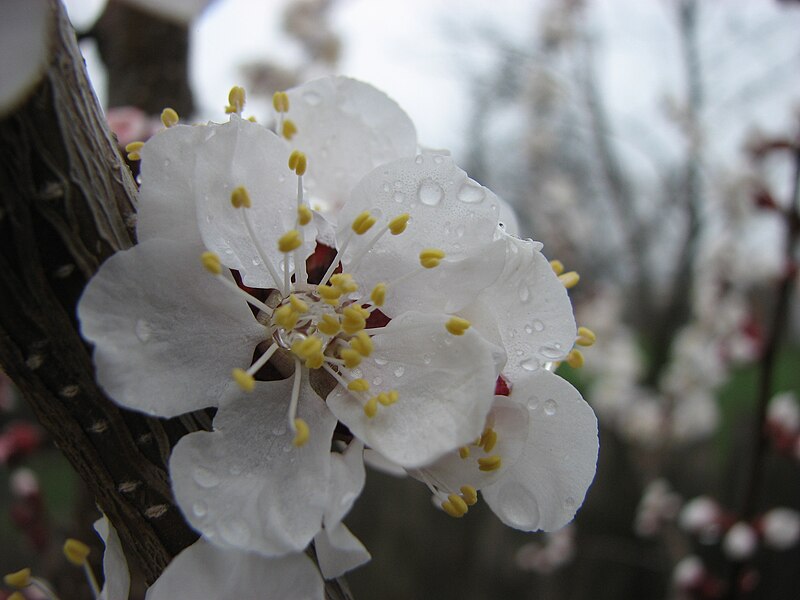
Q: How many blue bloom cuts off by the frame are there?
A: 0